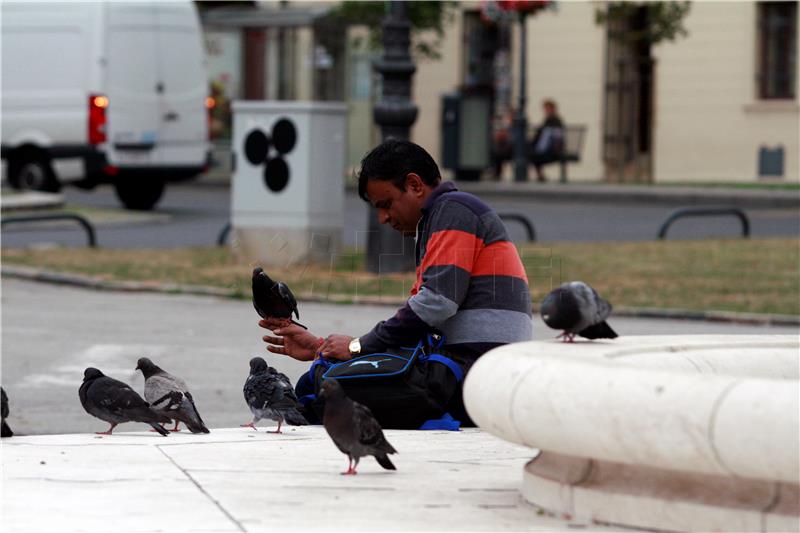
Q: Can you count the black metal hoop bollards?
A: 4